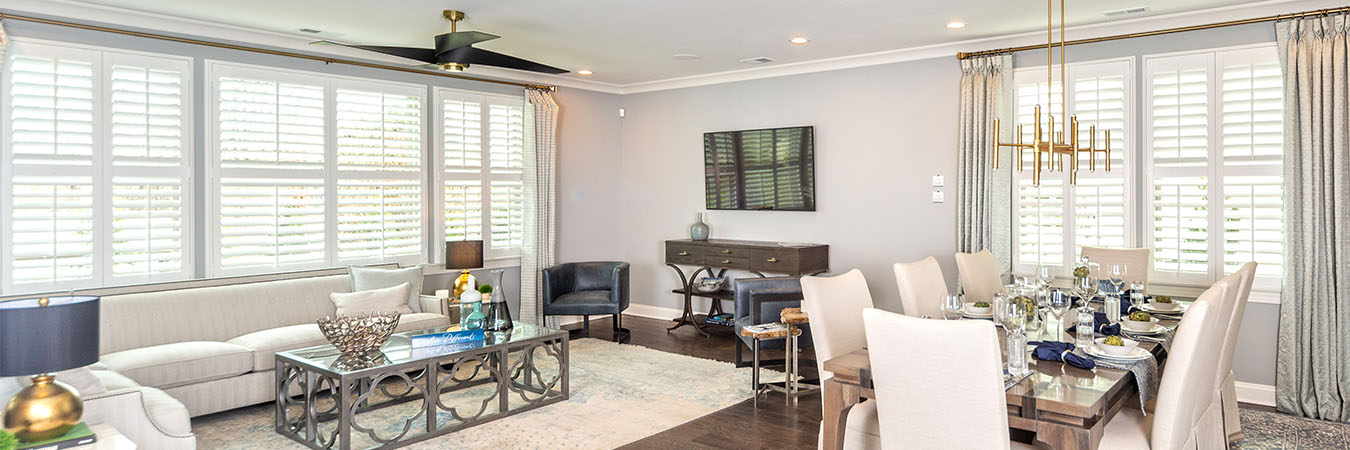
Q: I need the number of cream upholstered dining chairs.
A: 8